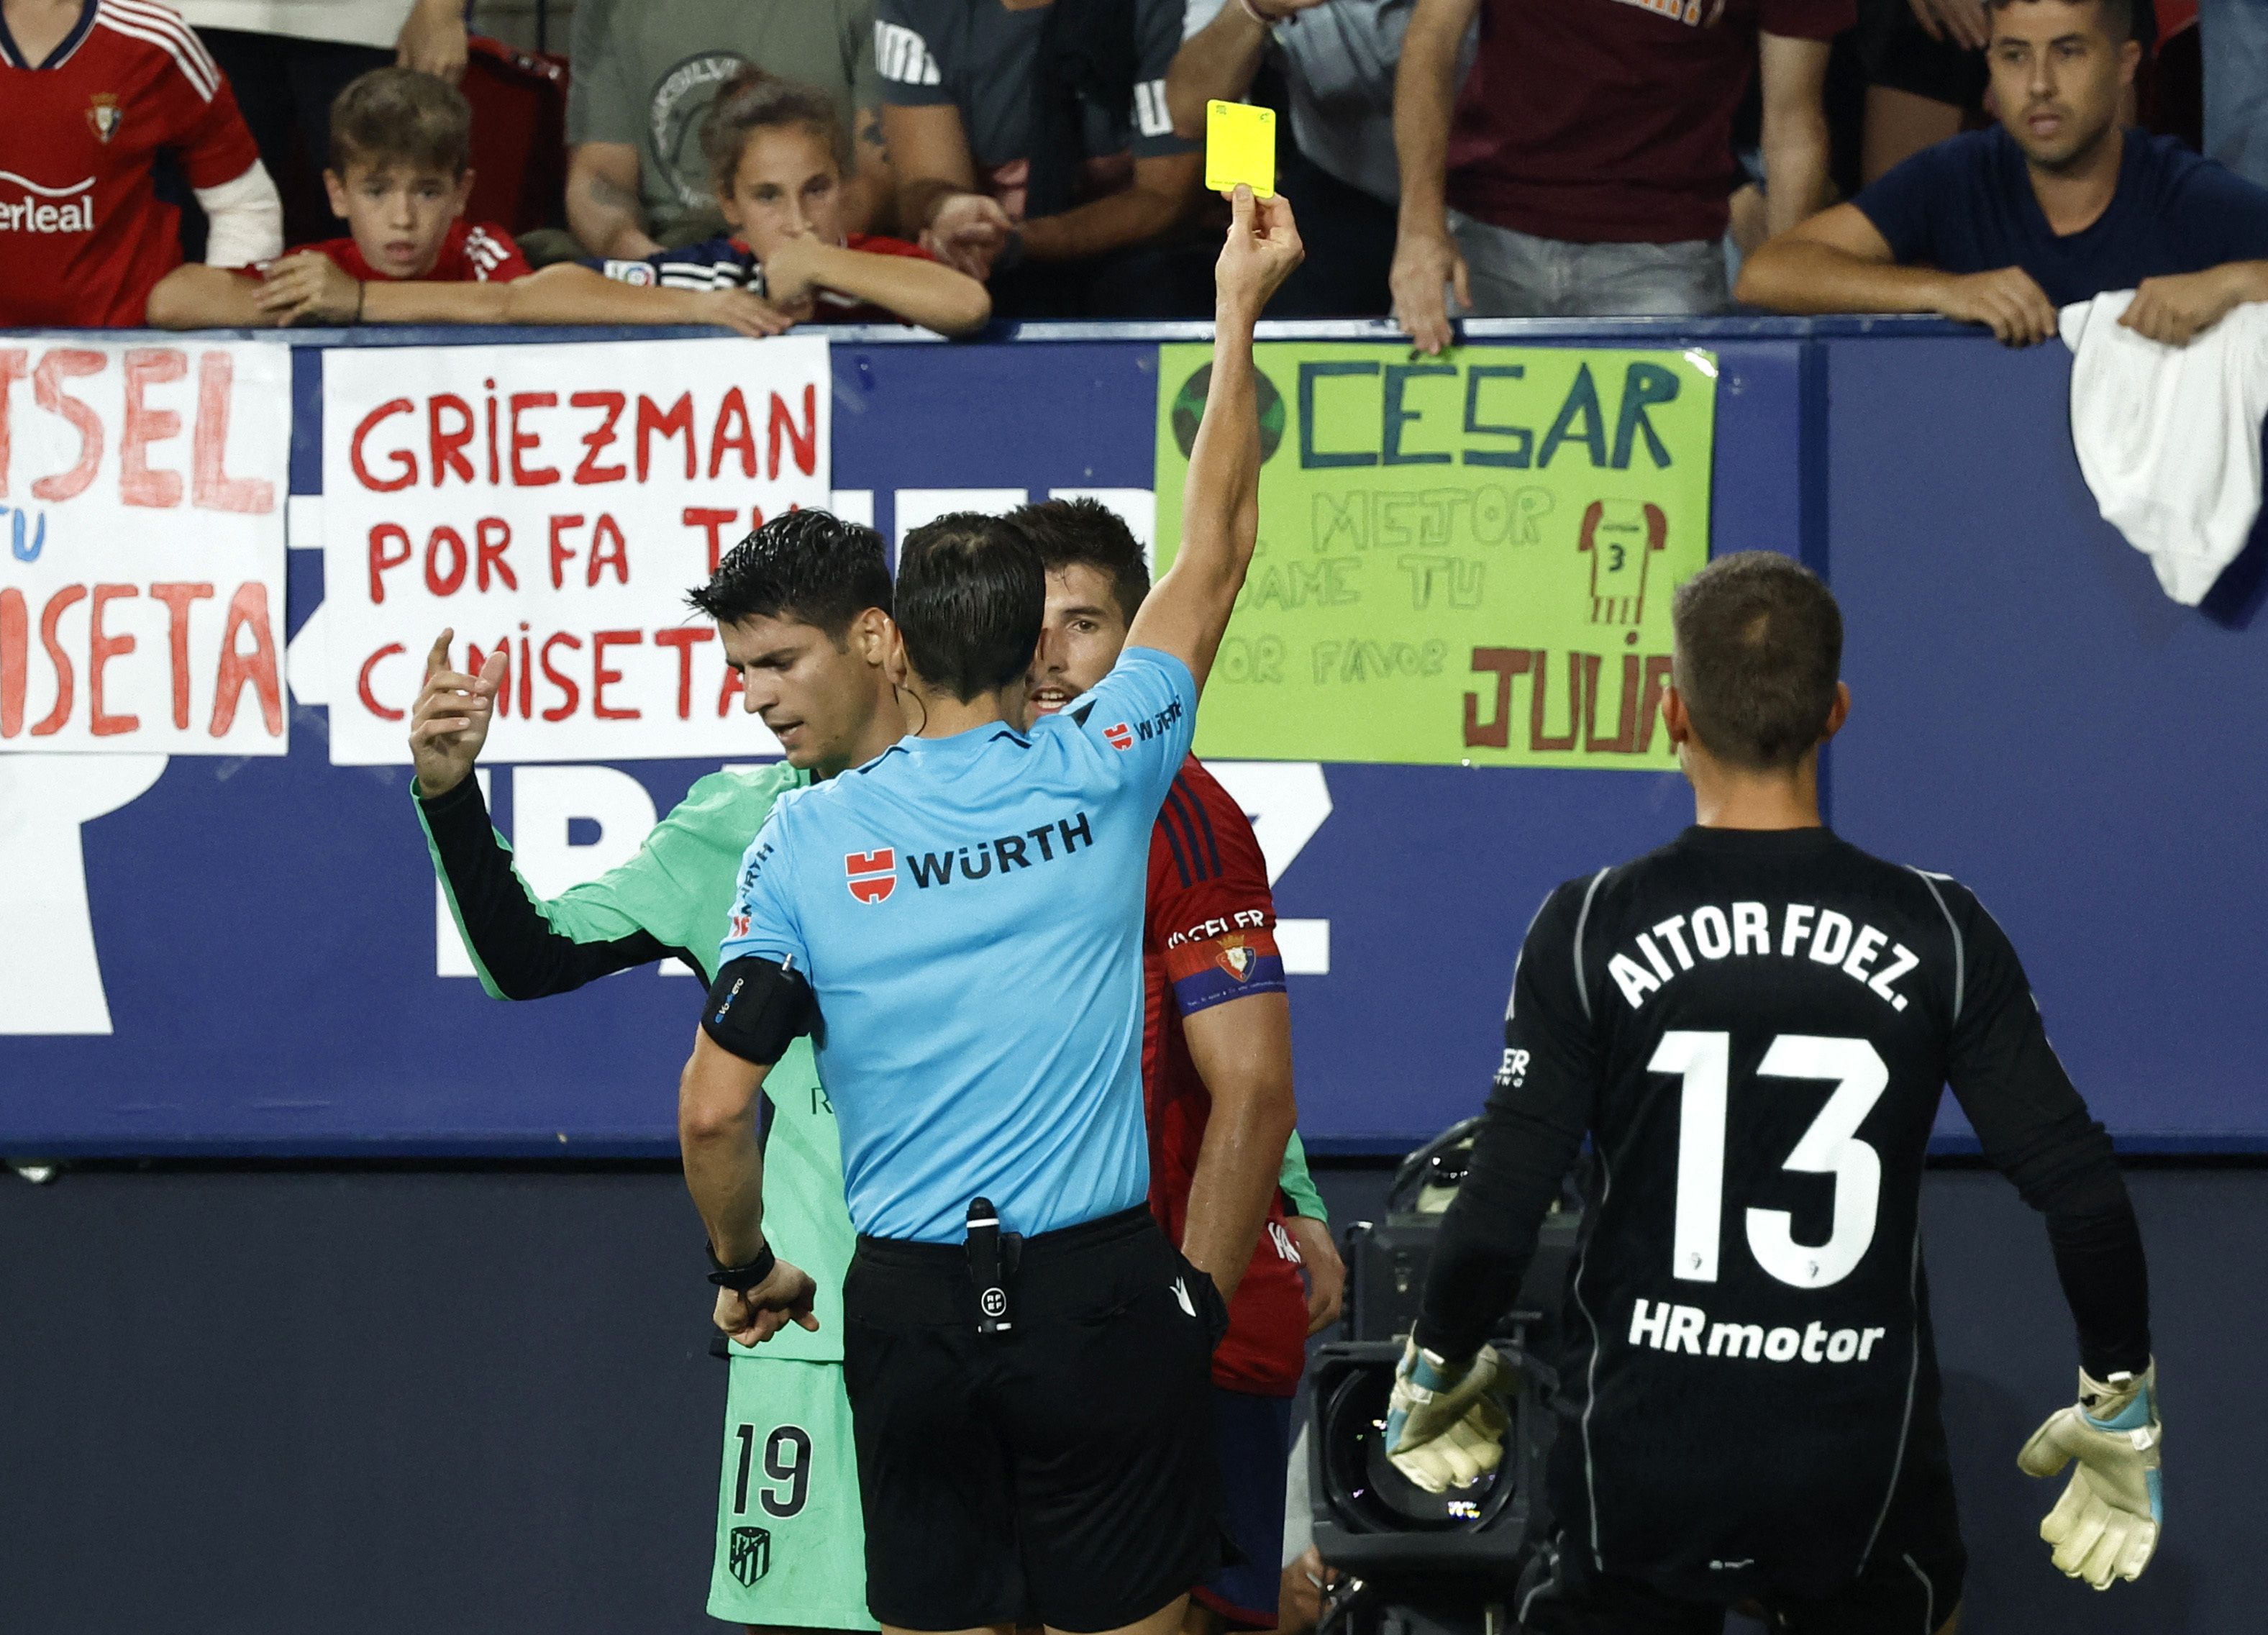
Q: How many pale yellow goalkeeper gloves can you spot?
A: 2